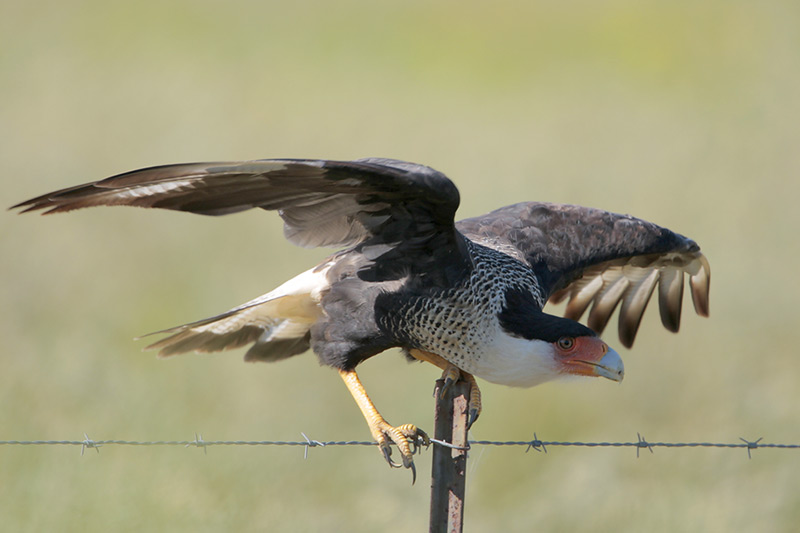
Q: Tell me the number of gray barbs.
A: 6